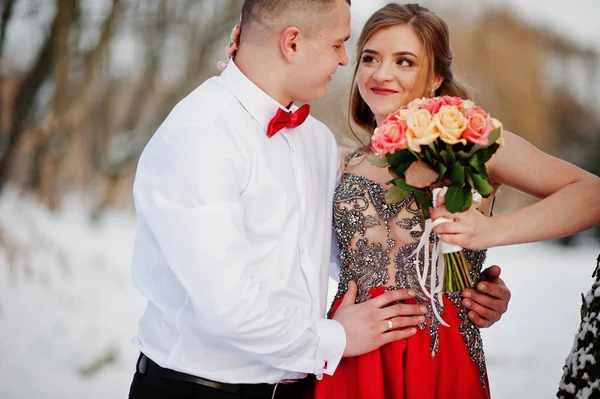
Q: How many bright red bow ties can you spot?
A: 1